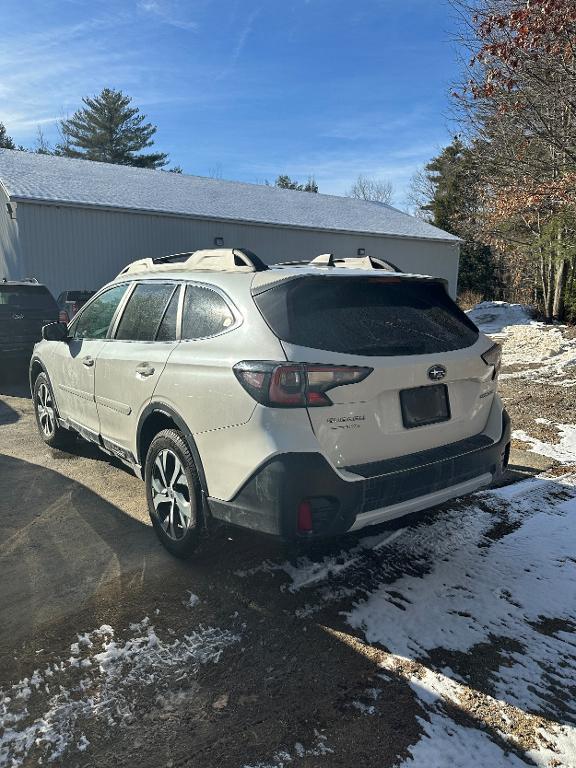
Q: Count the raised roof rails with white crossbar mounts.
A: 2